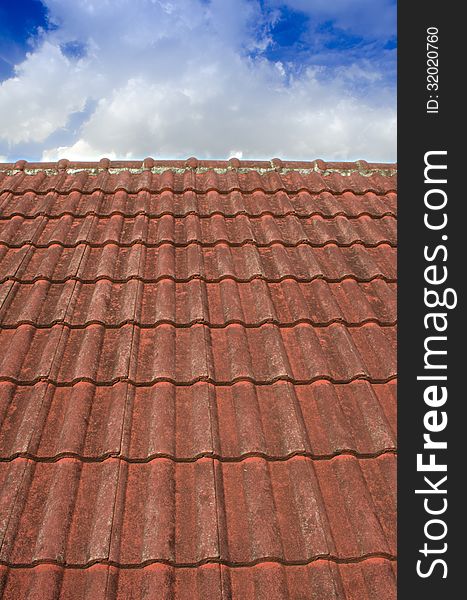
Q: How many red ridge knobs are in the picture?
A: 9